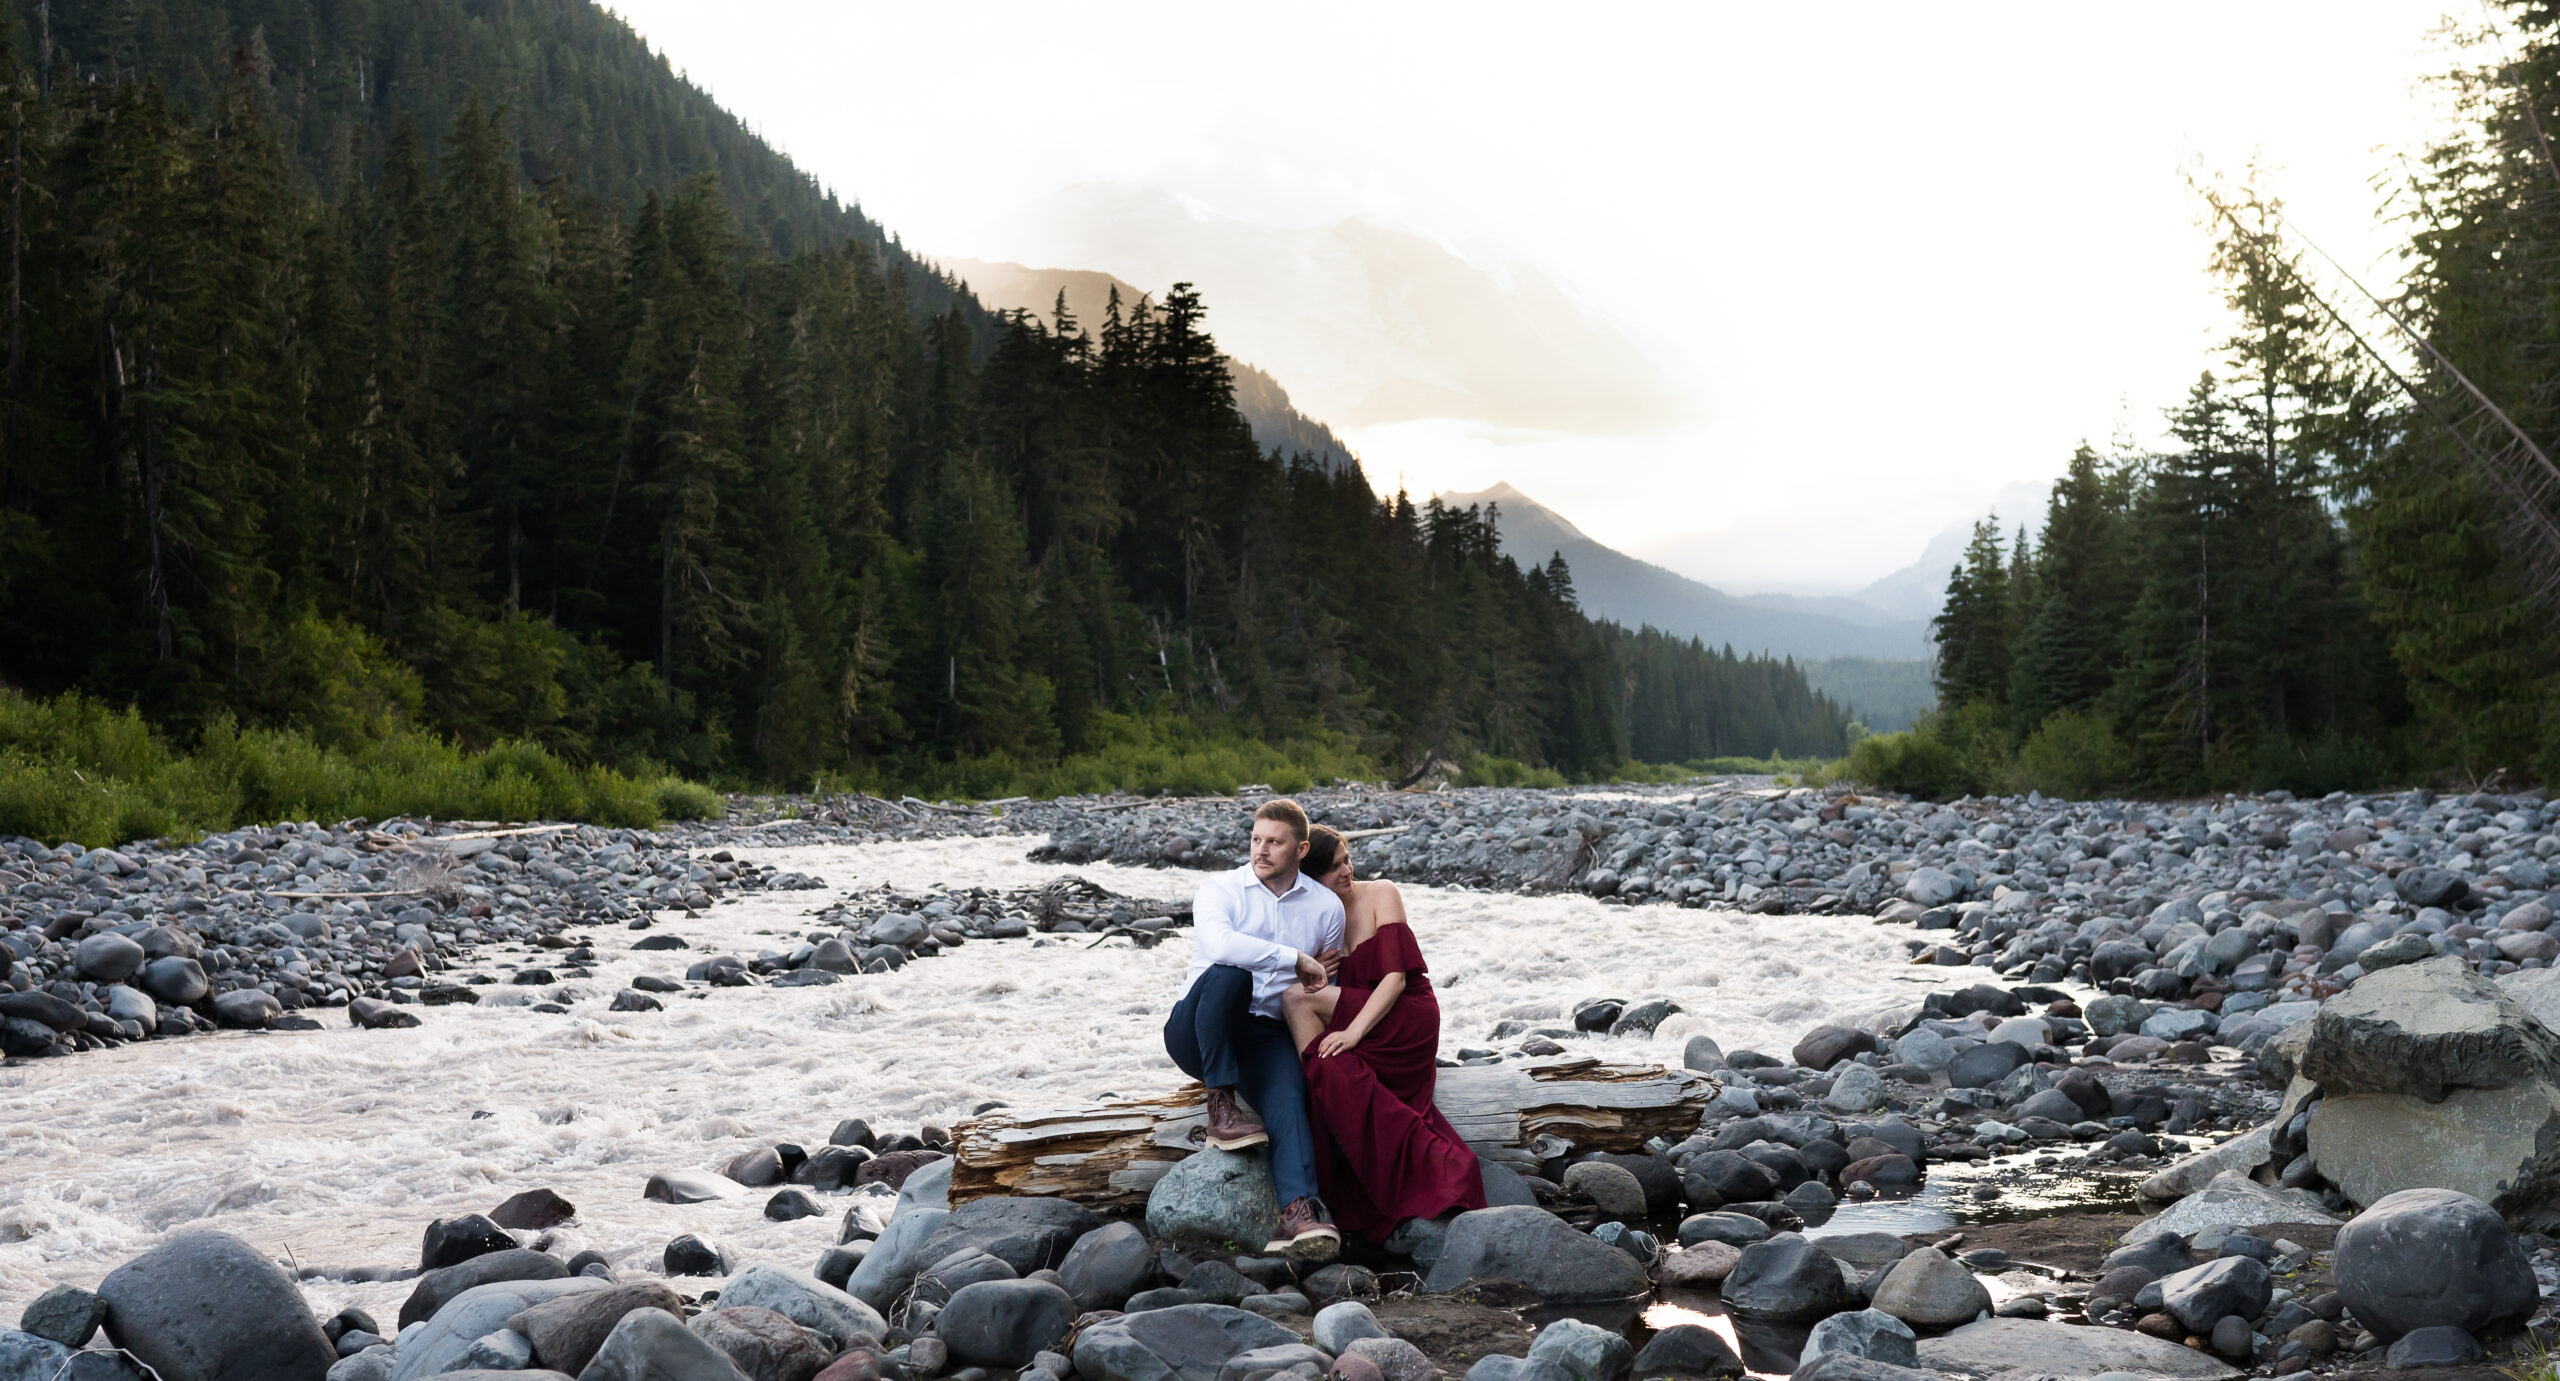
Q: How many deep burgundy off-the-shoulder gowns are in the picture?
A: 1